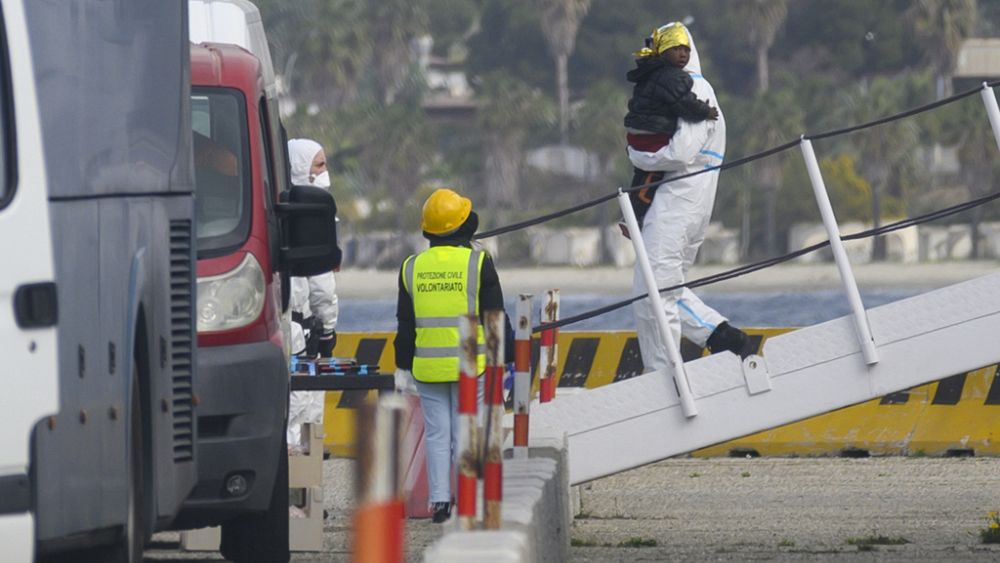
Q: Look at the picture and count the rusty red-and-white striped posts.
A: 5